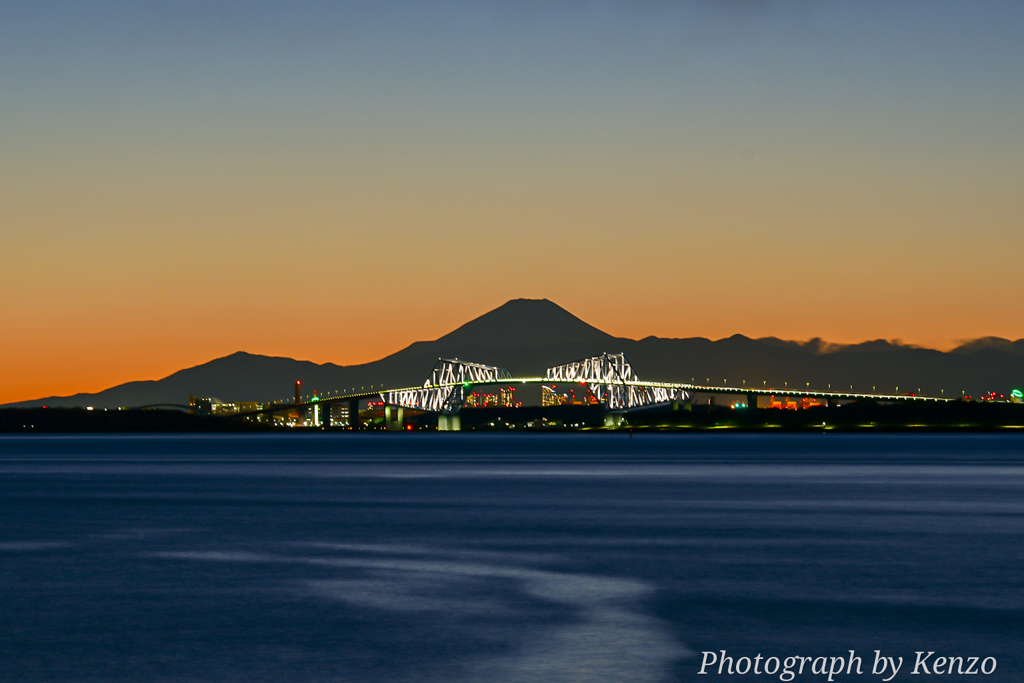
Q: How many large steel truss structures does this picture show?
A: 2